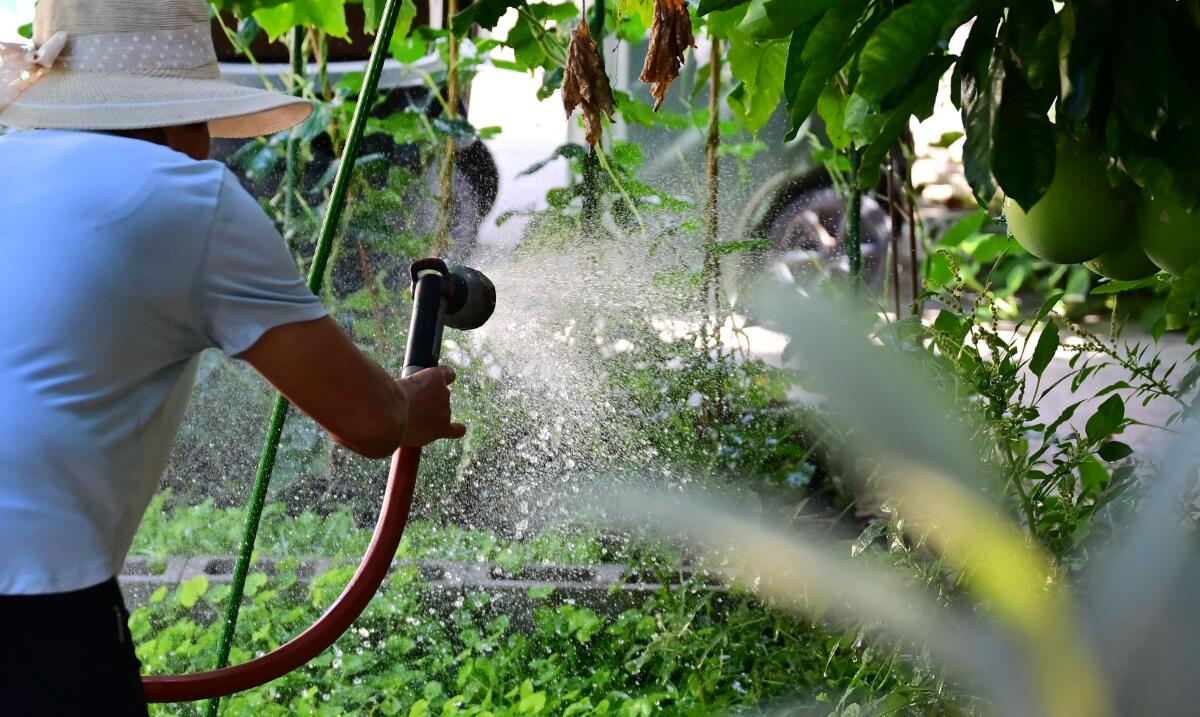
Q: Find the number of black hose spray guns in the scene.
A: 1